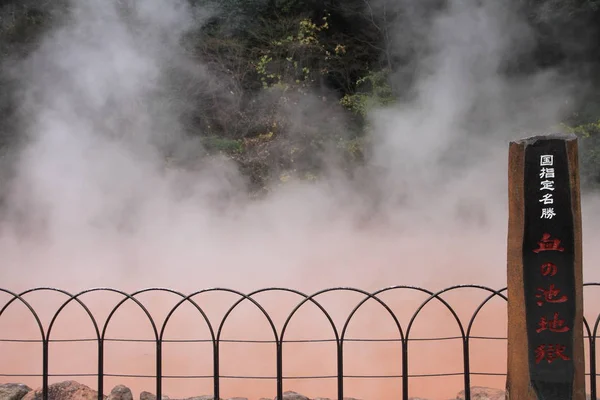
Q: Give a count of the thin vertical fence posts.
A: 9